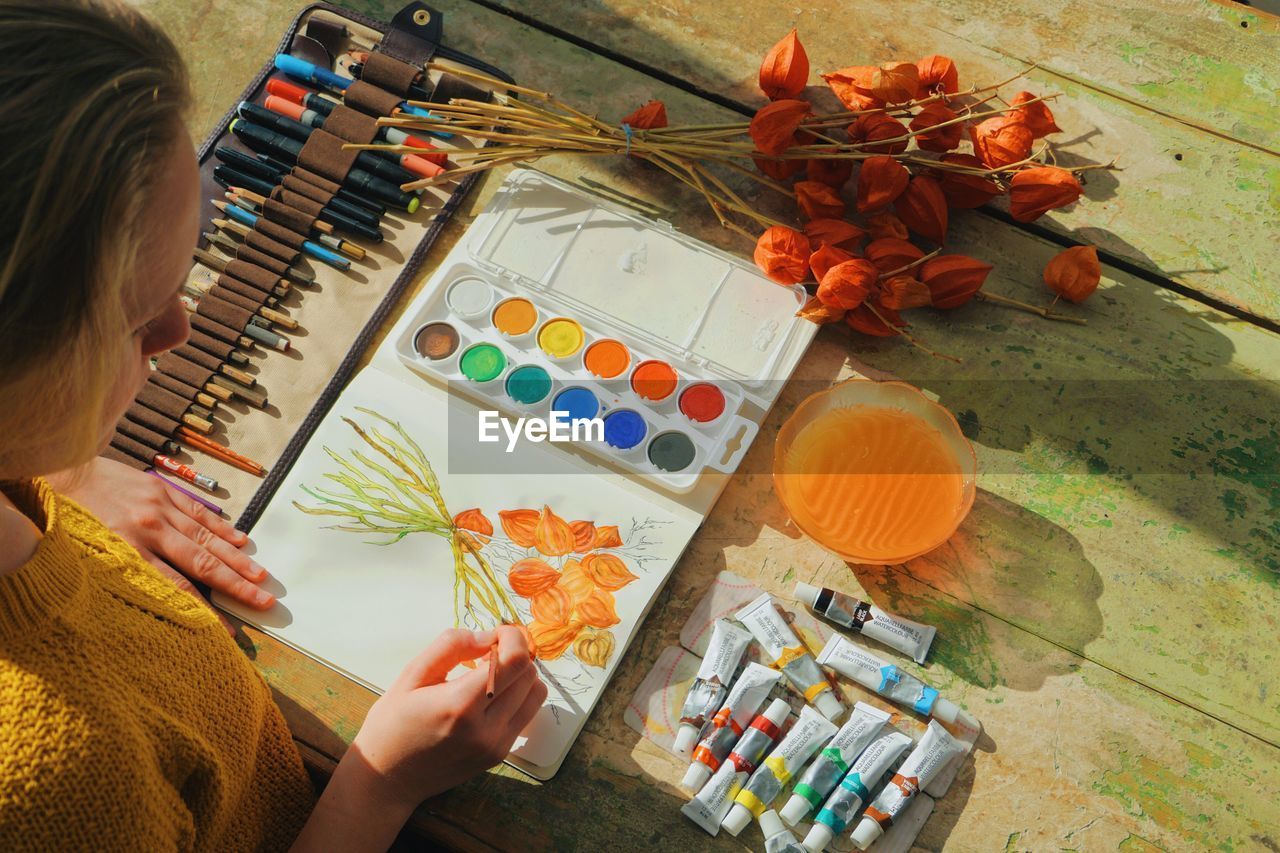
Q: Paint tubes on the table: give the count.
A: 11